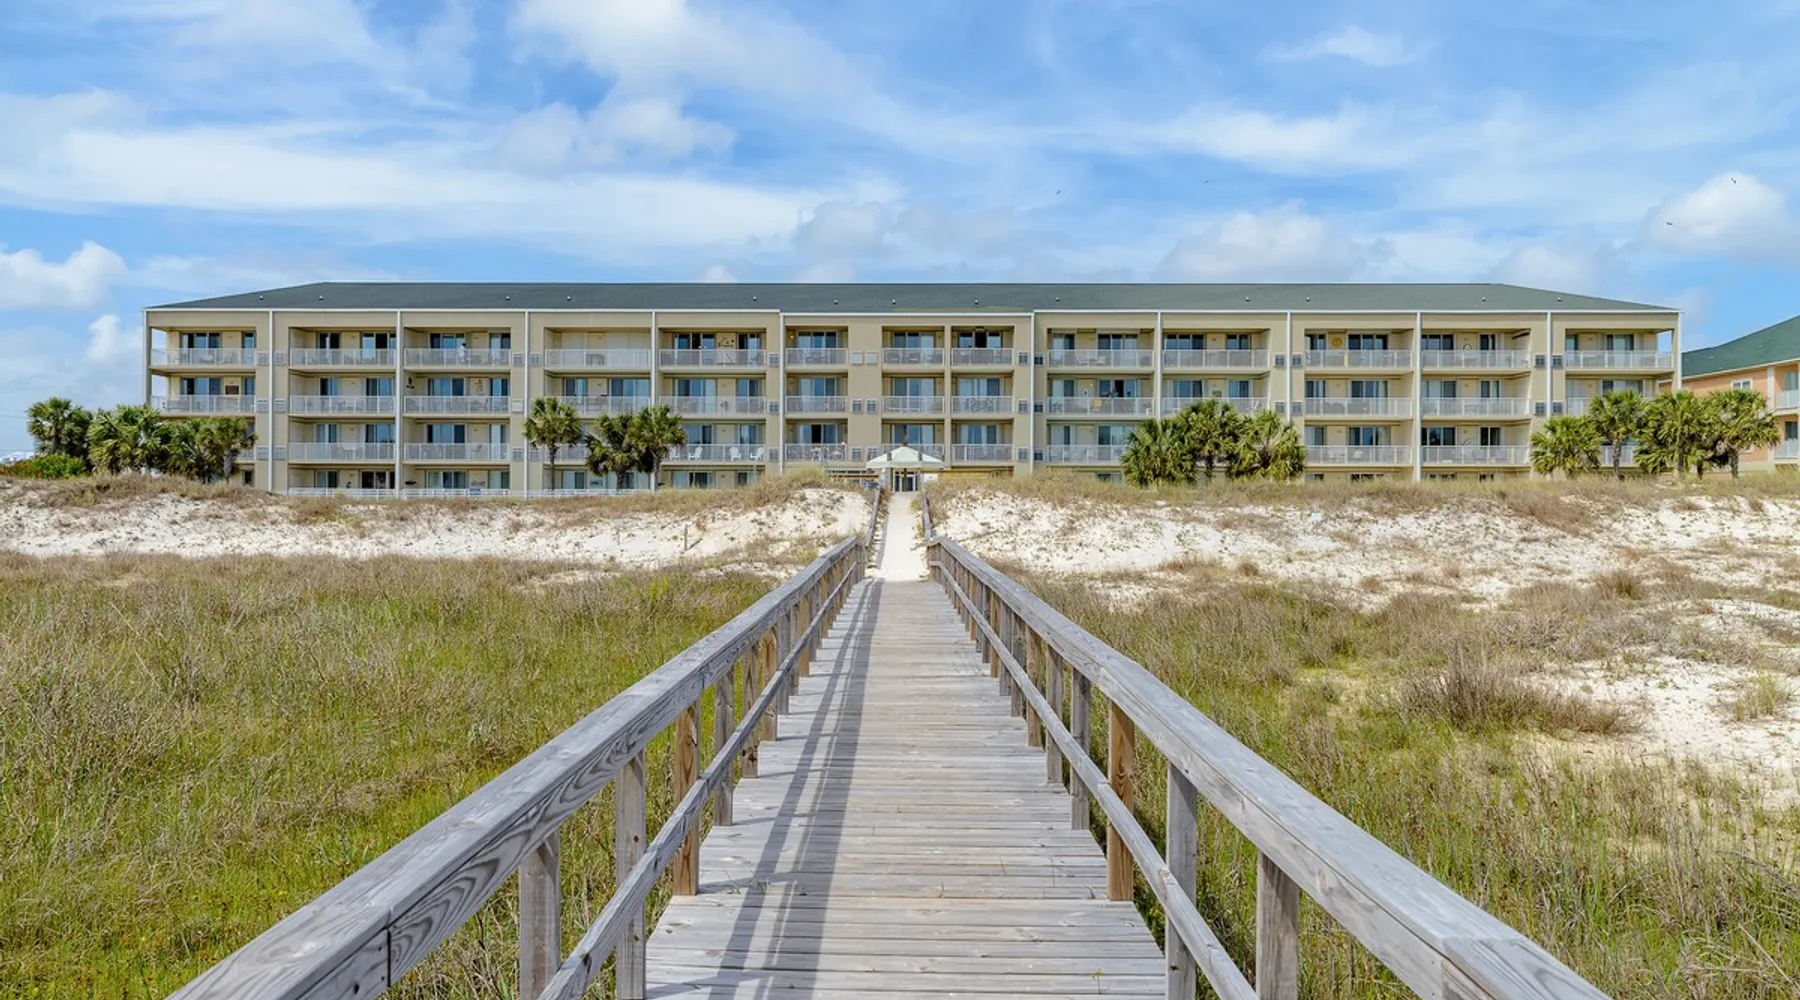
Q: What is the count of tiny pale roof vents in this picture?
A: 13